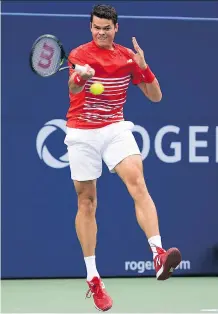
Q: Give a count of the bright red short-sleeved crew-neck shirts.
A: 1